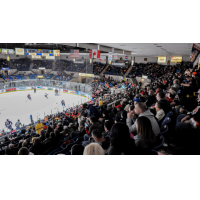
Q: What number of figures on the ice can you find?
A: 7